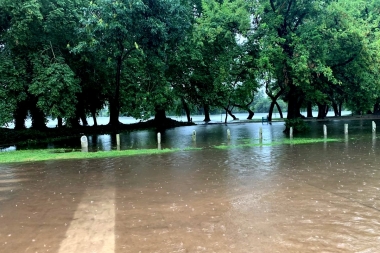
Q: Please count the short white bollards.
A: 10